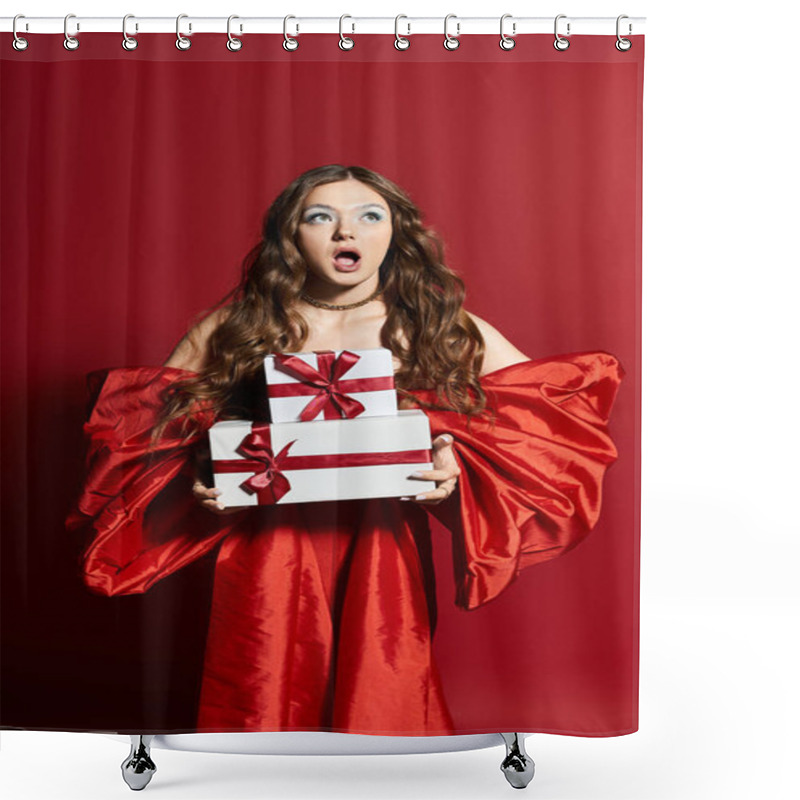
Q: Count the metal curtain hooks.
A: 12